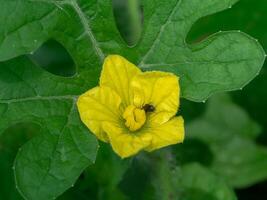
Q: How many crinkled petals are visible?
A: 5